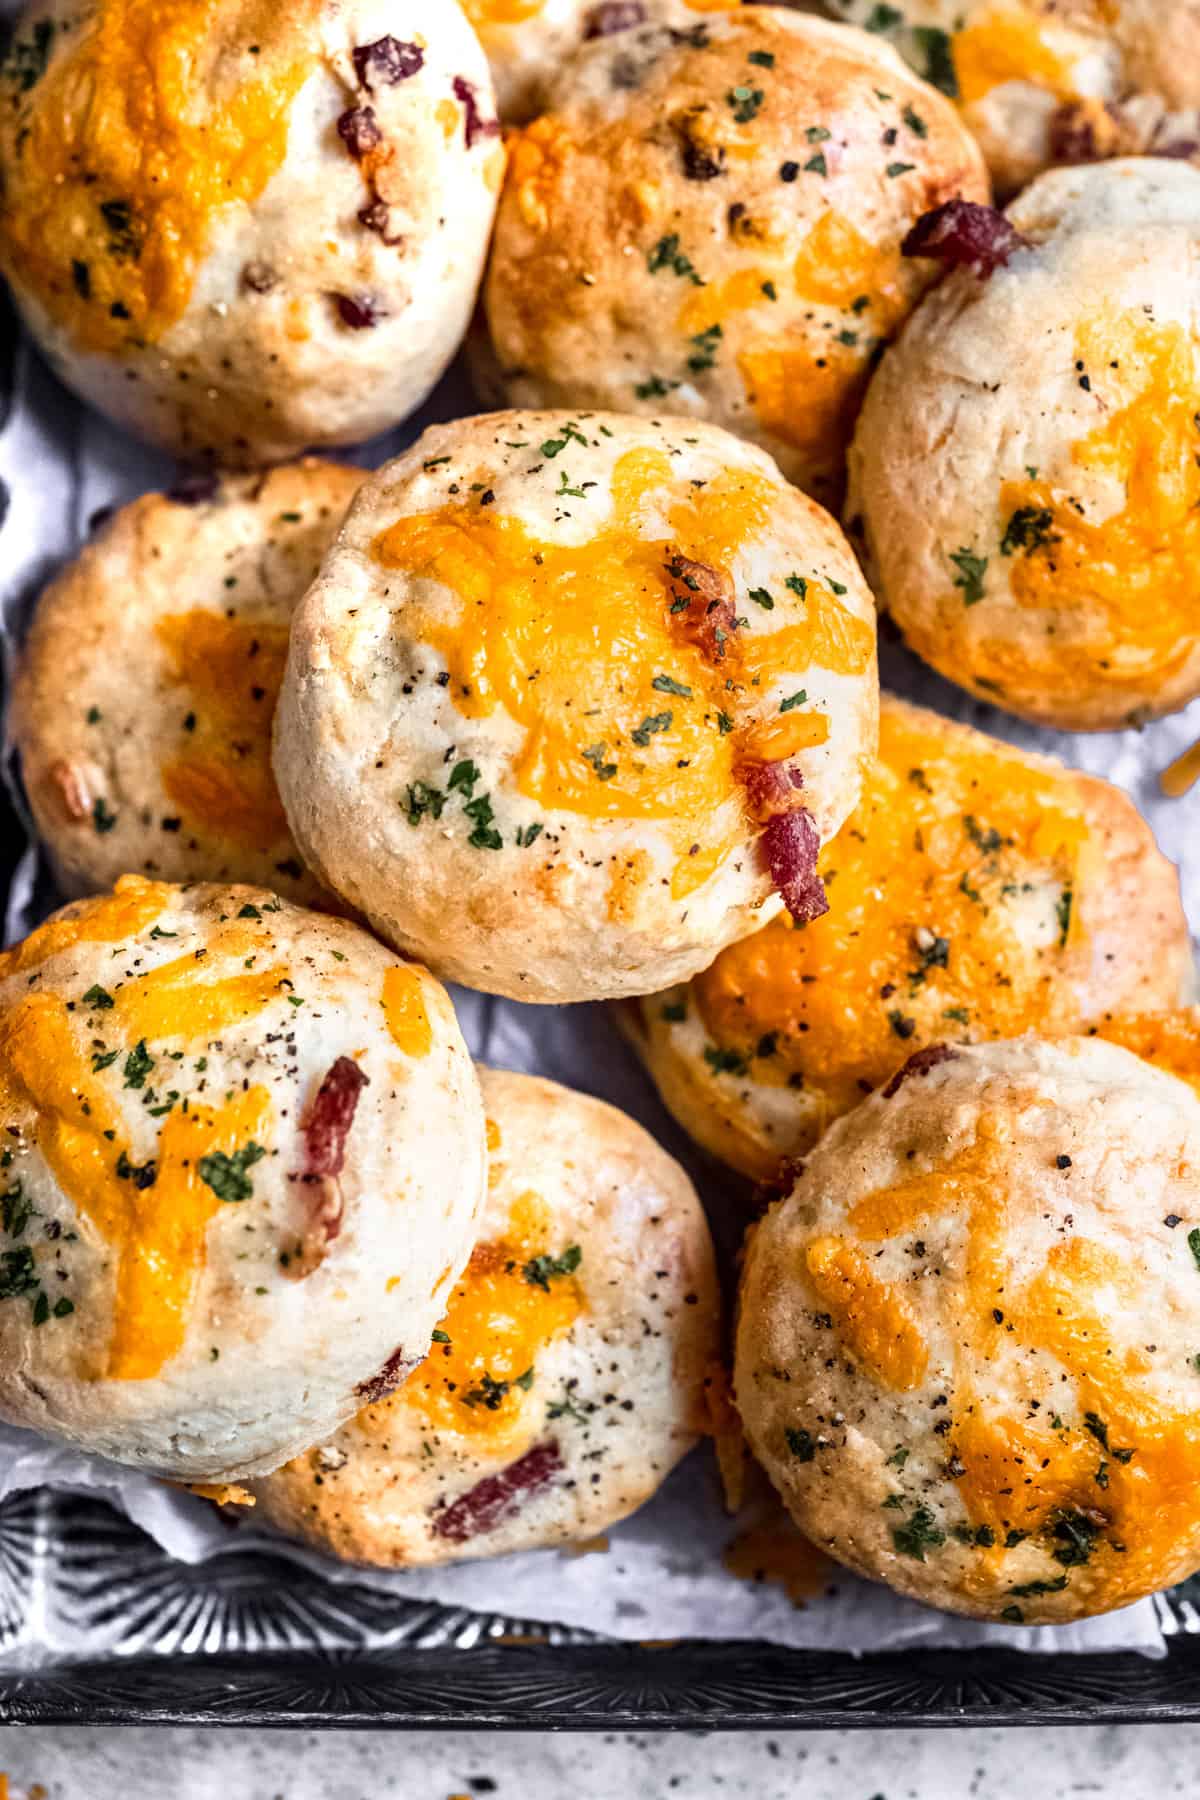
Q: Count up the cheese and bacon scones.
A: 11